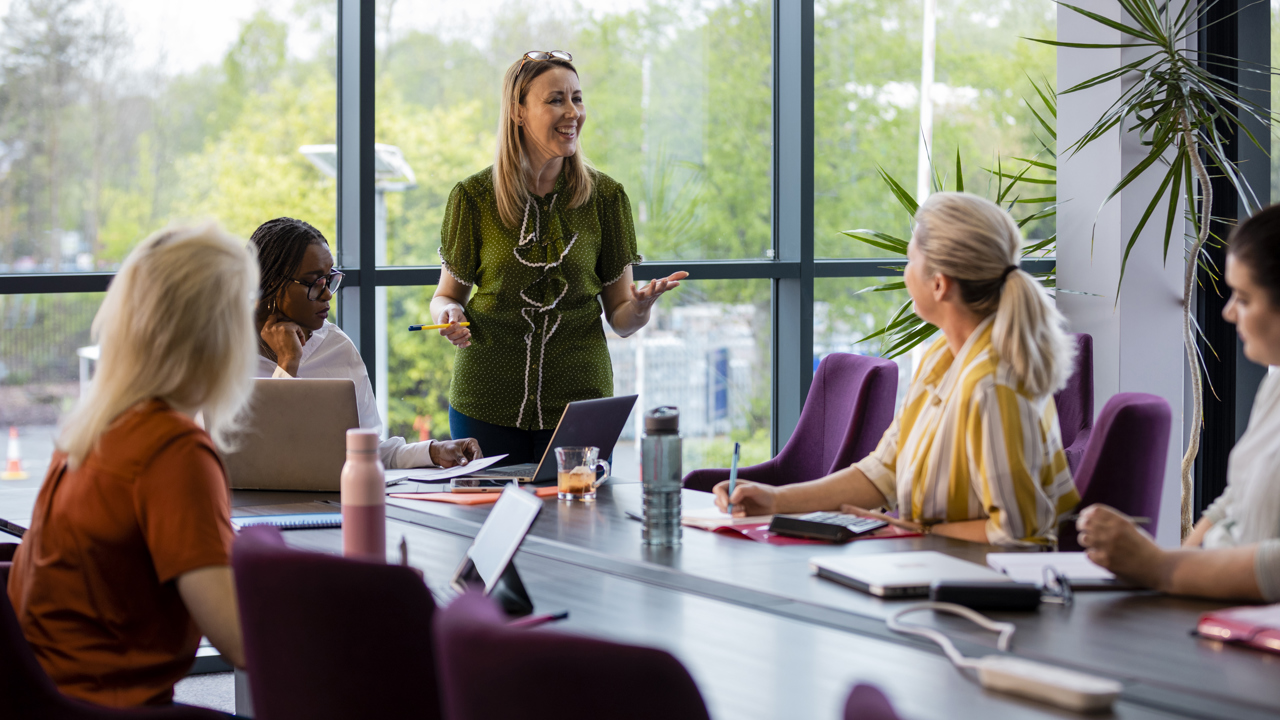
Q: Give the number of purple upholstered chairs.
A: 7